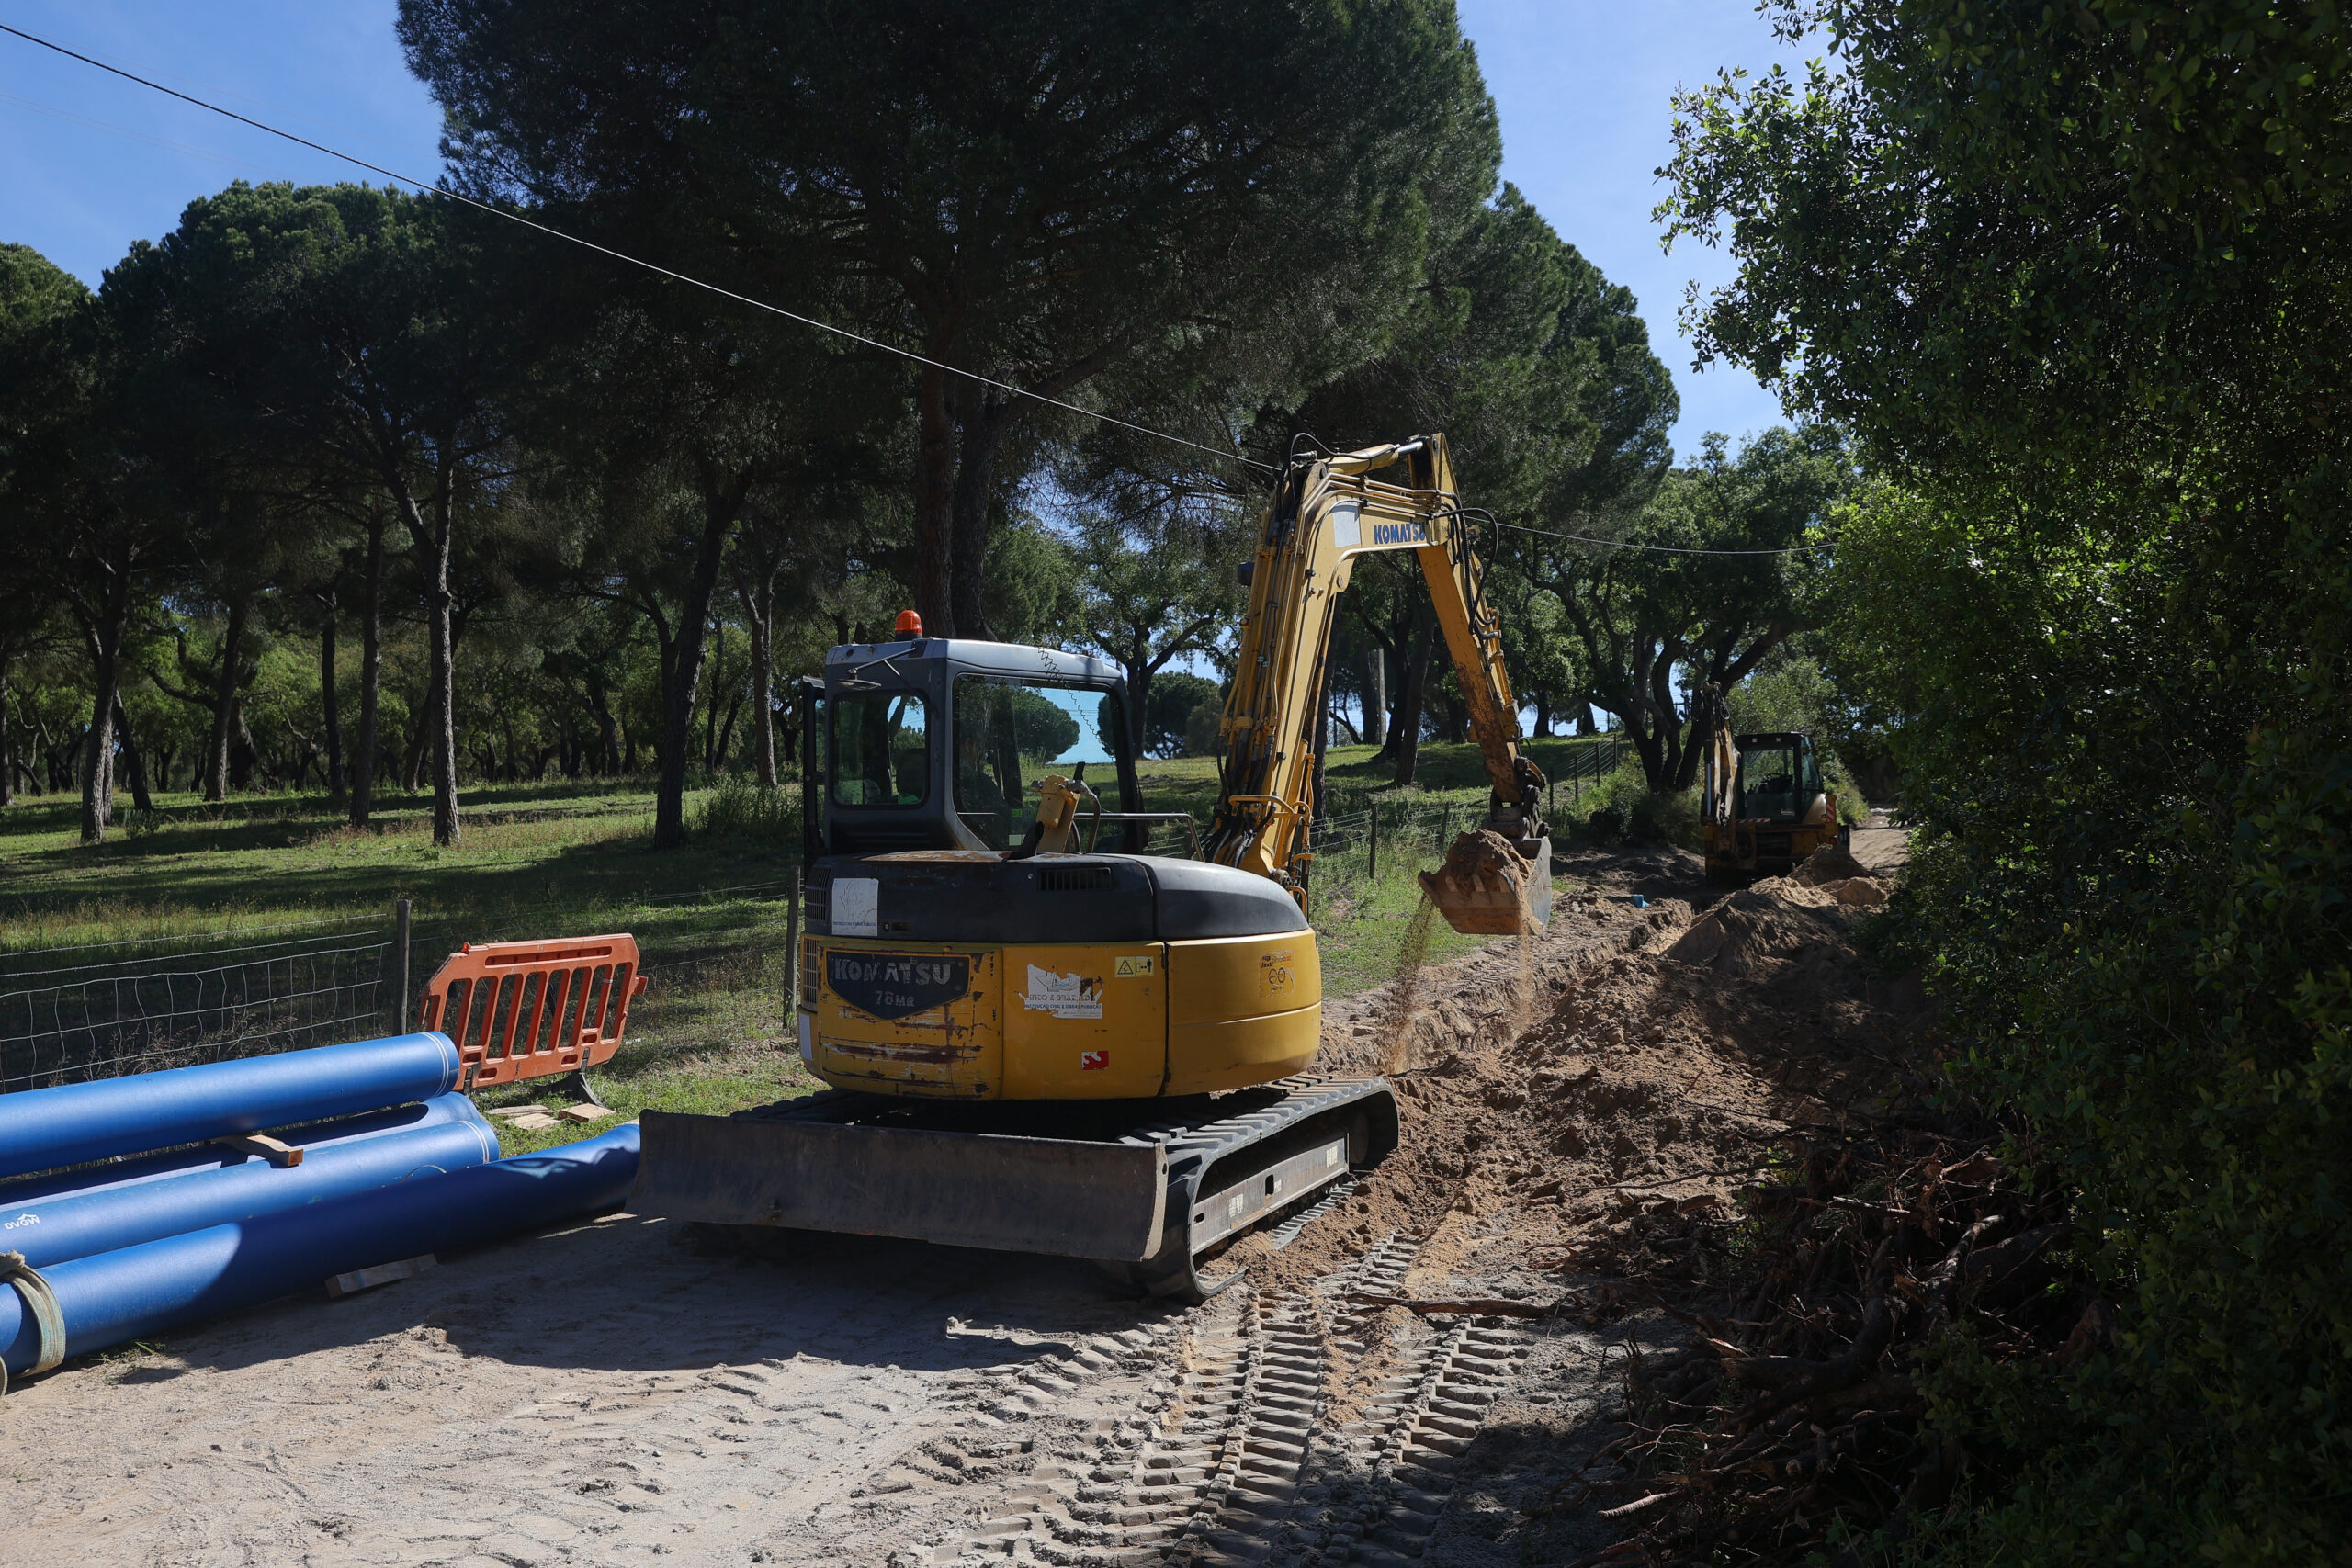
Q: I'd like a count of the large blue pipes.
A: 4